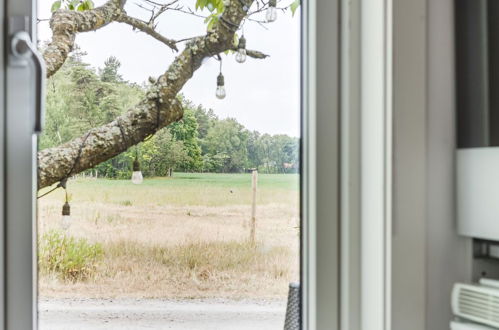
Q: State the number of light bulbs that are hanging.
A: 5